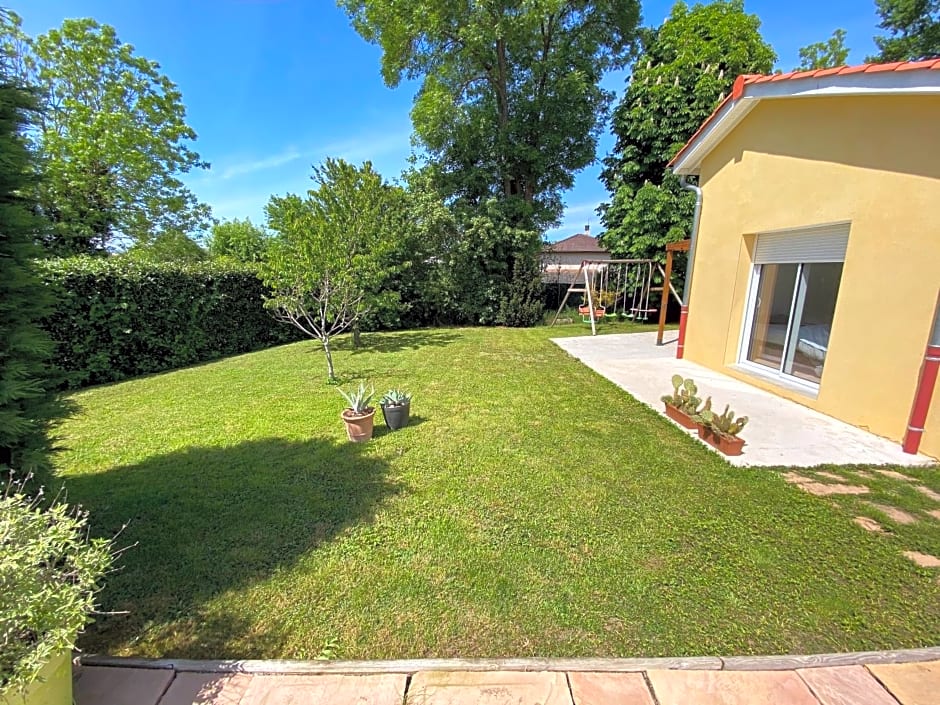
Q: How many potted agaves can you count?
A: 2